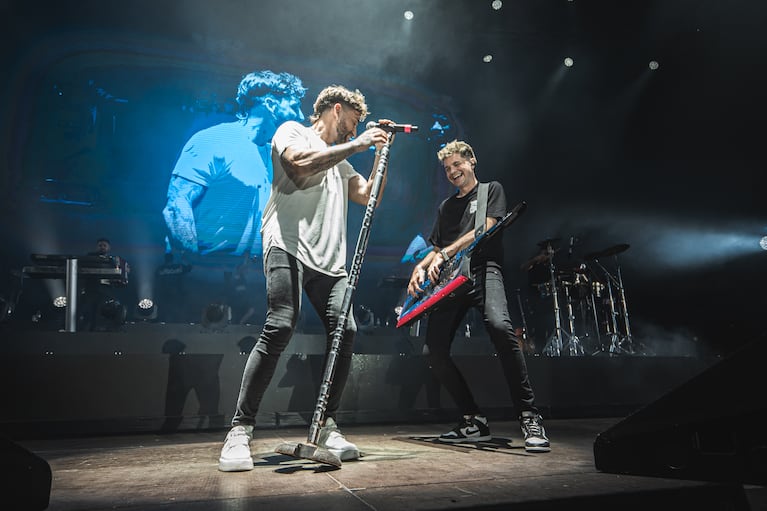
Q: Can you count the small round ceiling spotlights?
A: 5